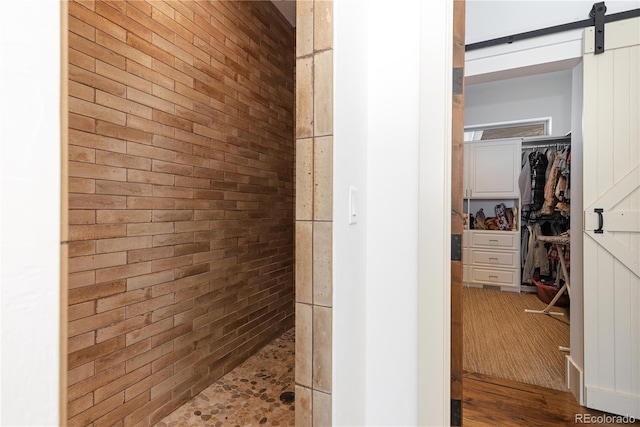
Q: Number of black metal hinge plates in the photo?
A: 3